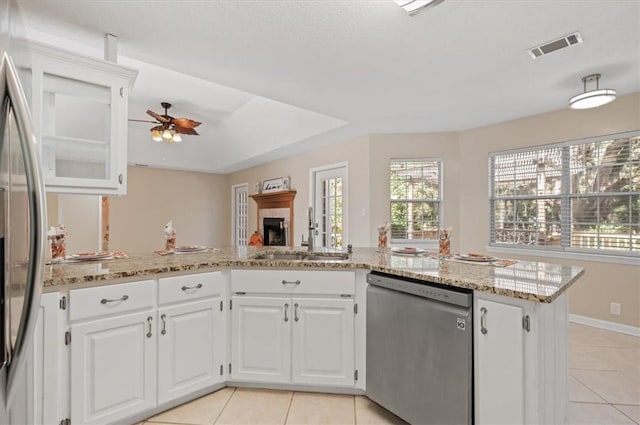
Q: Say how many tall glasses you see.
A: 4